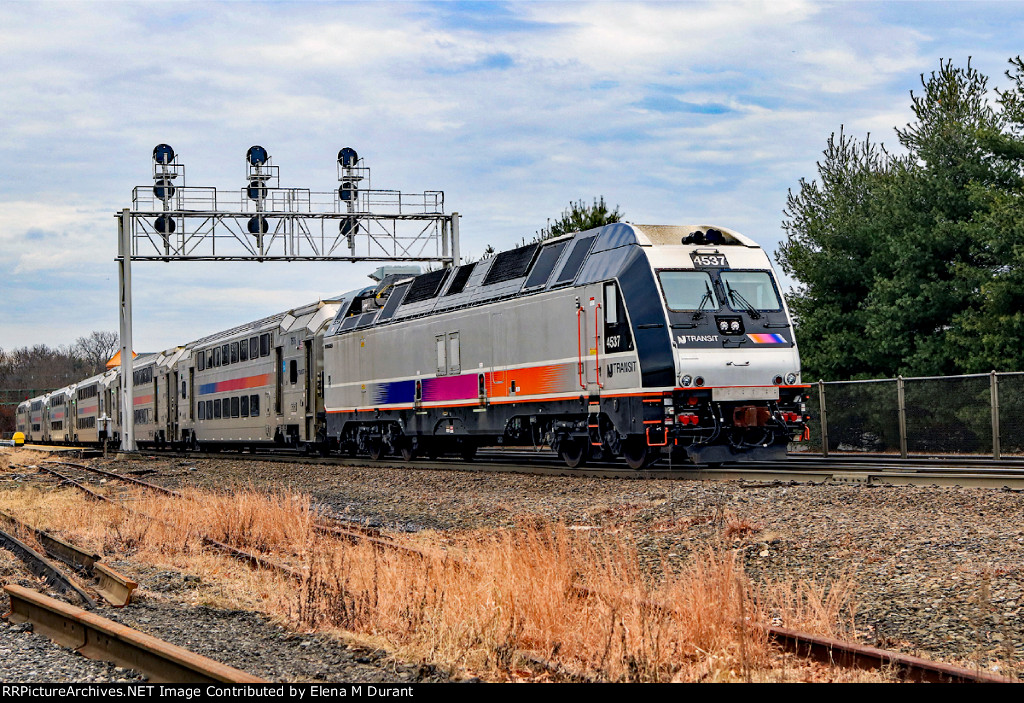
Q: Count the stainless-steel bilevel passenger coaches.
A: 6